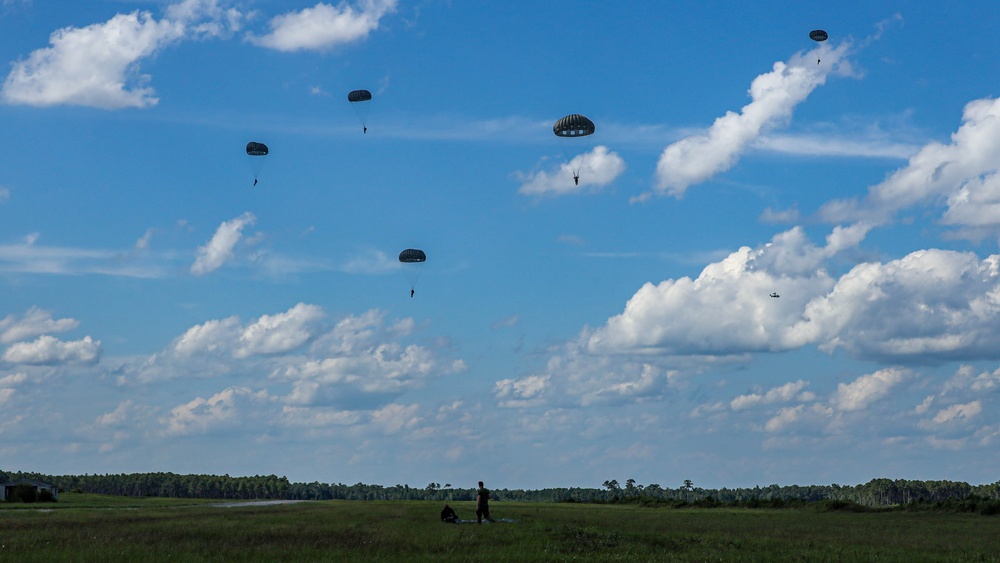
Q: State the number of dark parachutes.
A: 5